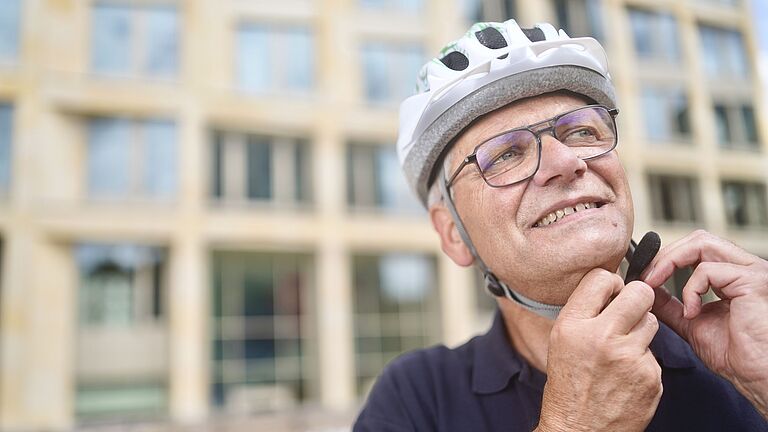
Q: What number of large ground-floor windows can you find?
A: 3